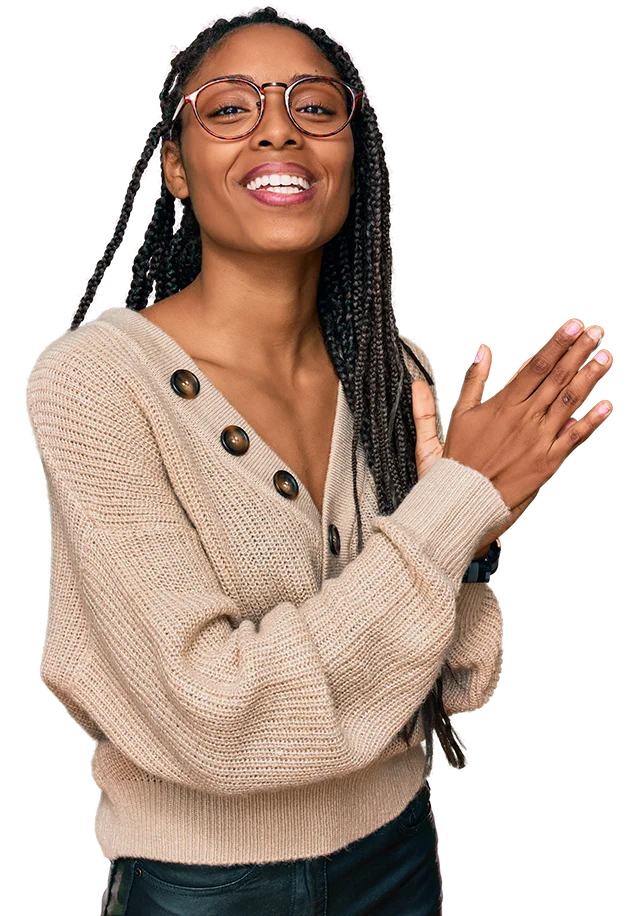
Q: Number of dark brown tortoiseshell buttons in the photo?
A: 4